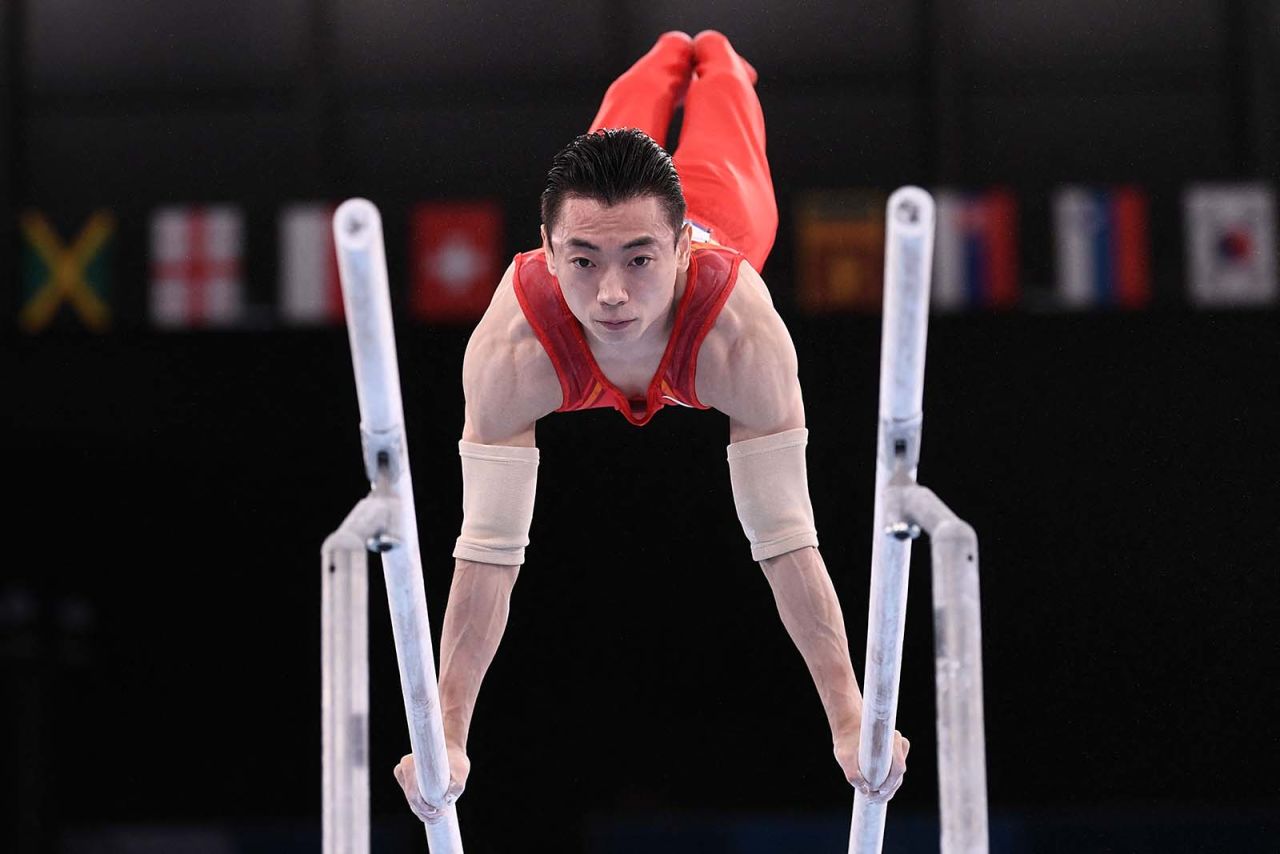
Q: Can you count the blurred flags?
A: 8